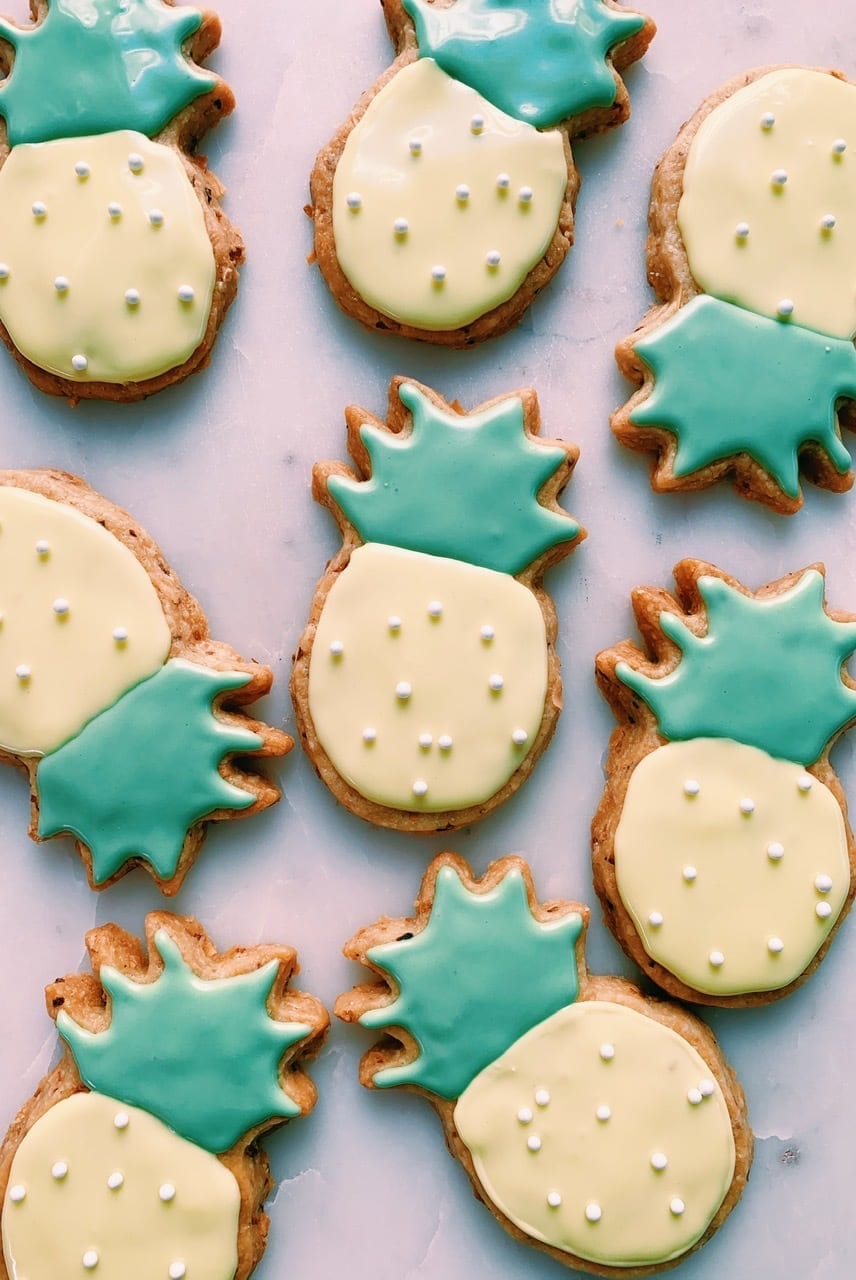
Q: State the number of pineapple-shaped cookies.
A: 8